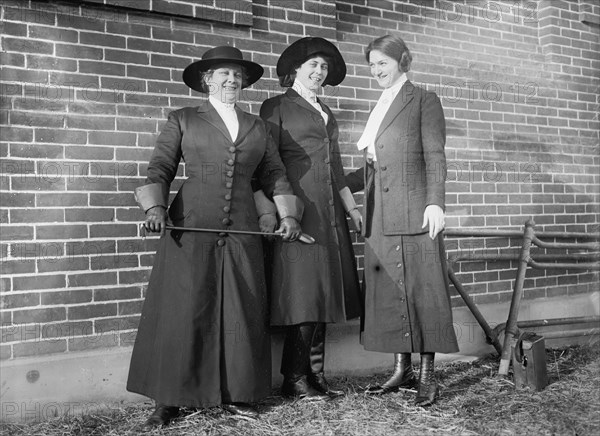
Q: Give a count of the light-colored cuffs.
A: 4